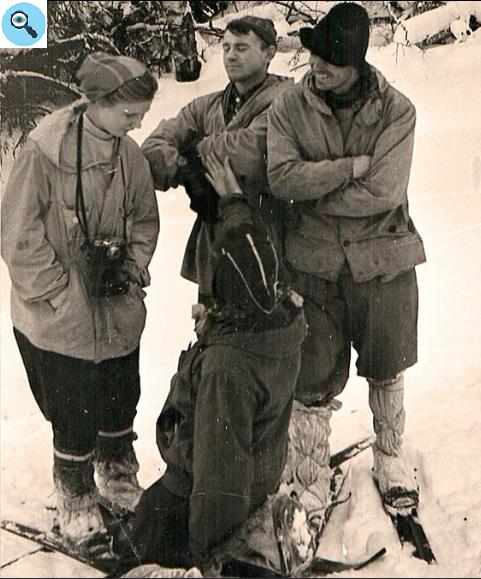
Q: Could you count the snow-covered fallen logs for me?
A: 1